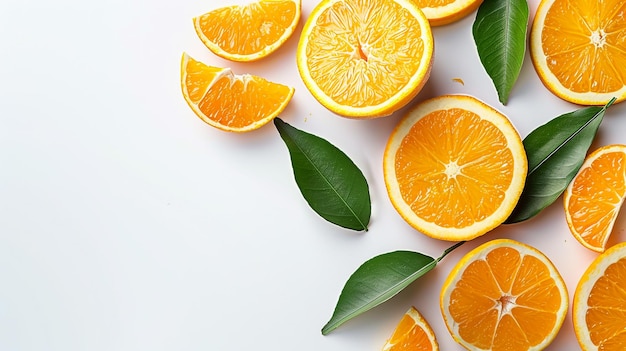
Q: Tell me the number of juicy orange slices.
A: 10